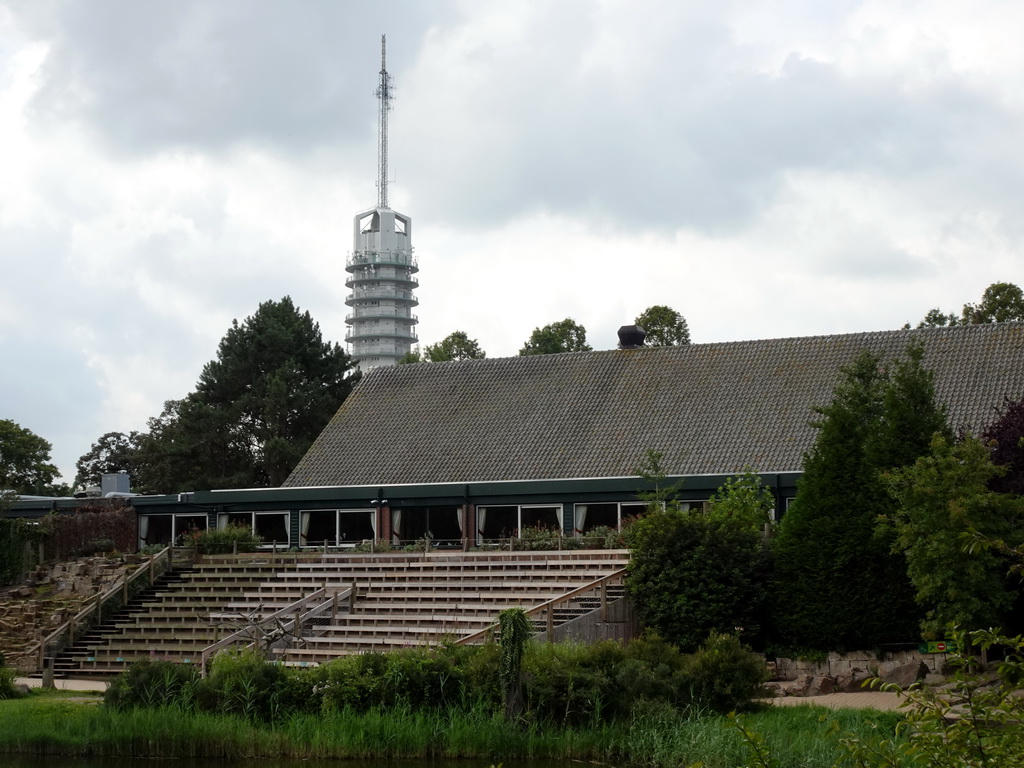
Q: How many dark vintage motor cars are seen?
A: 0